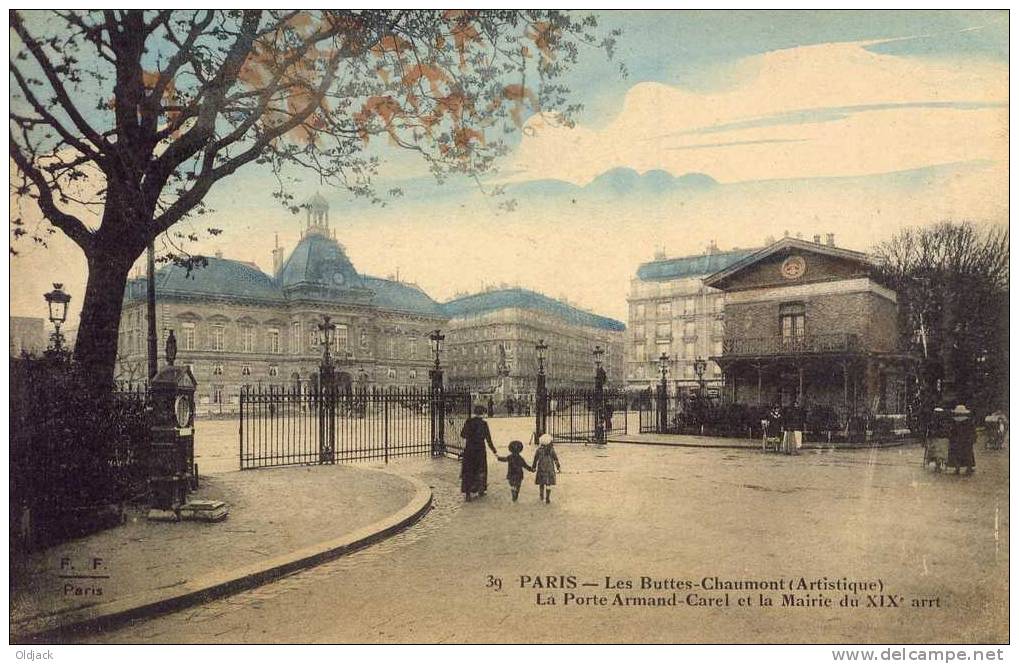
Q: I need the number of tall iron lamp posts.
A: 7